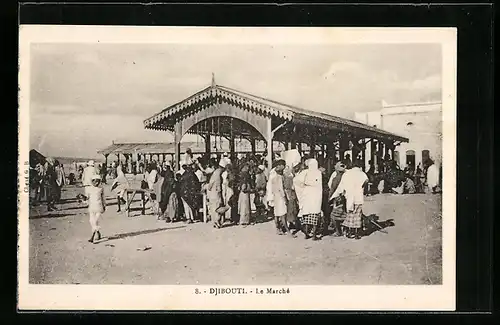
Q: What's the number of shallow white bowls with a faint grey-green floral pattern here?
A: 0